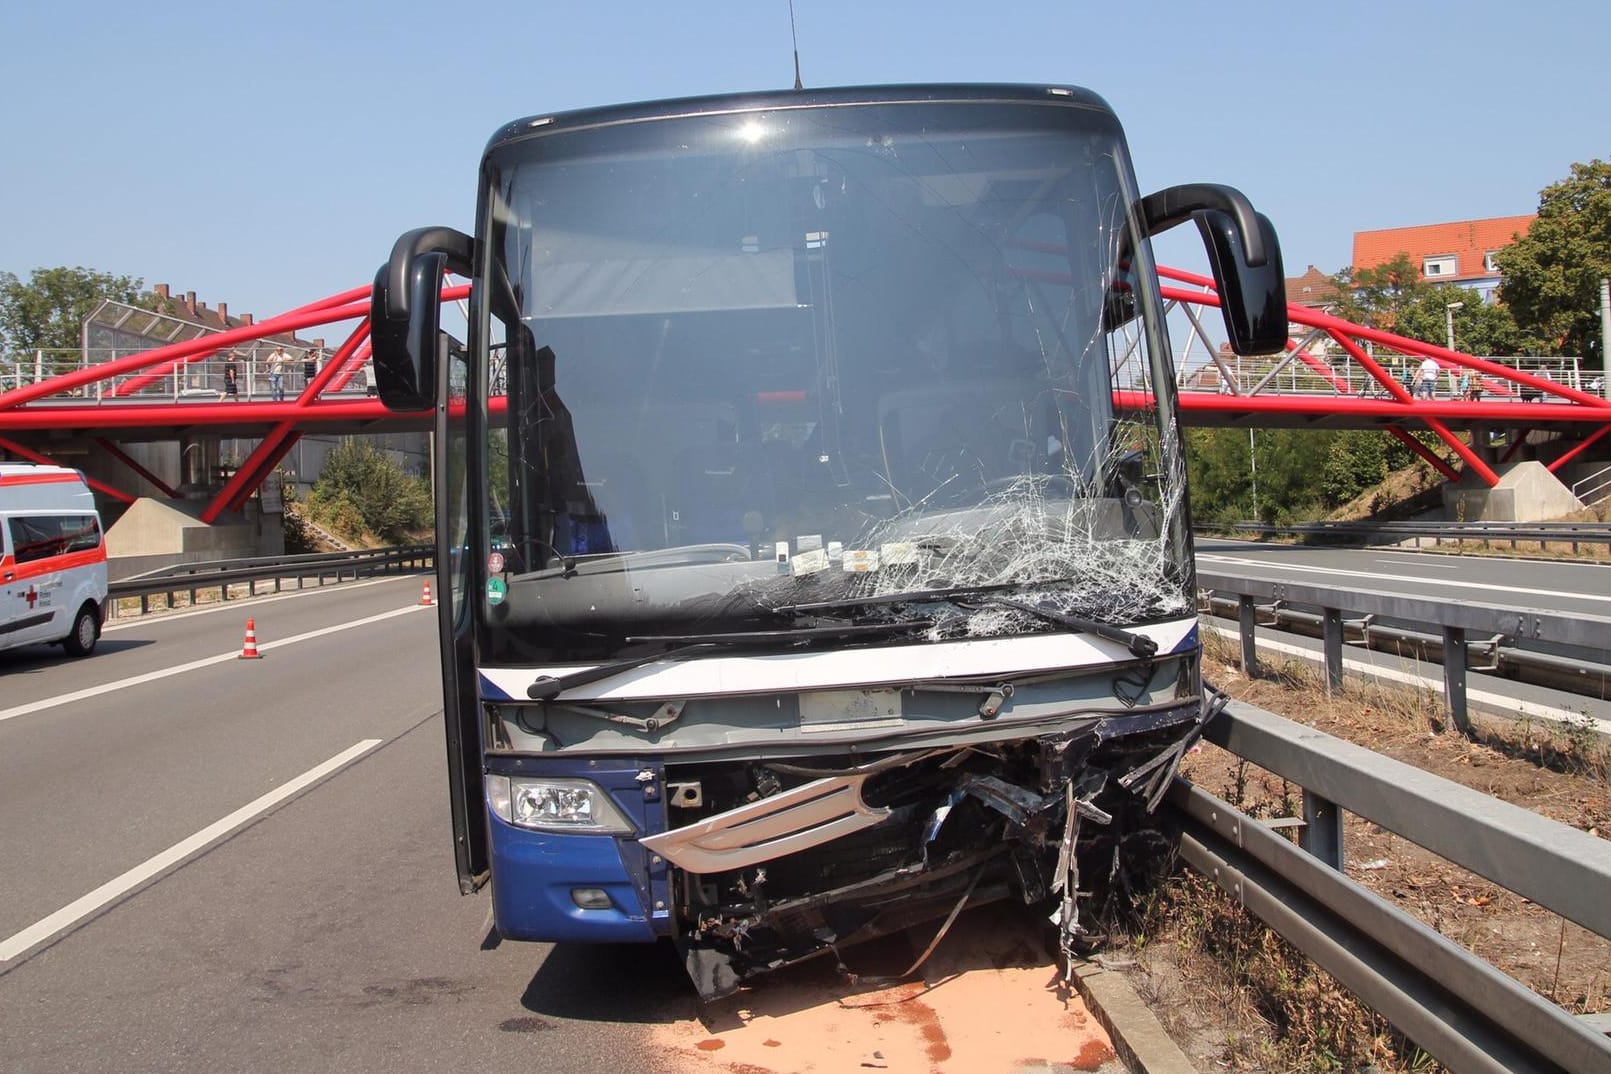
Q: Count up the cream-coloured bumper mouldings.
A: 1